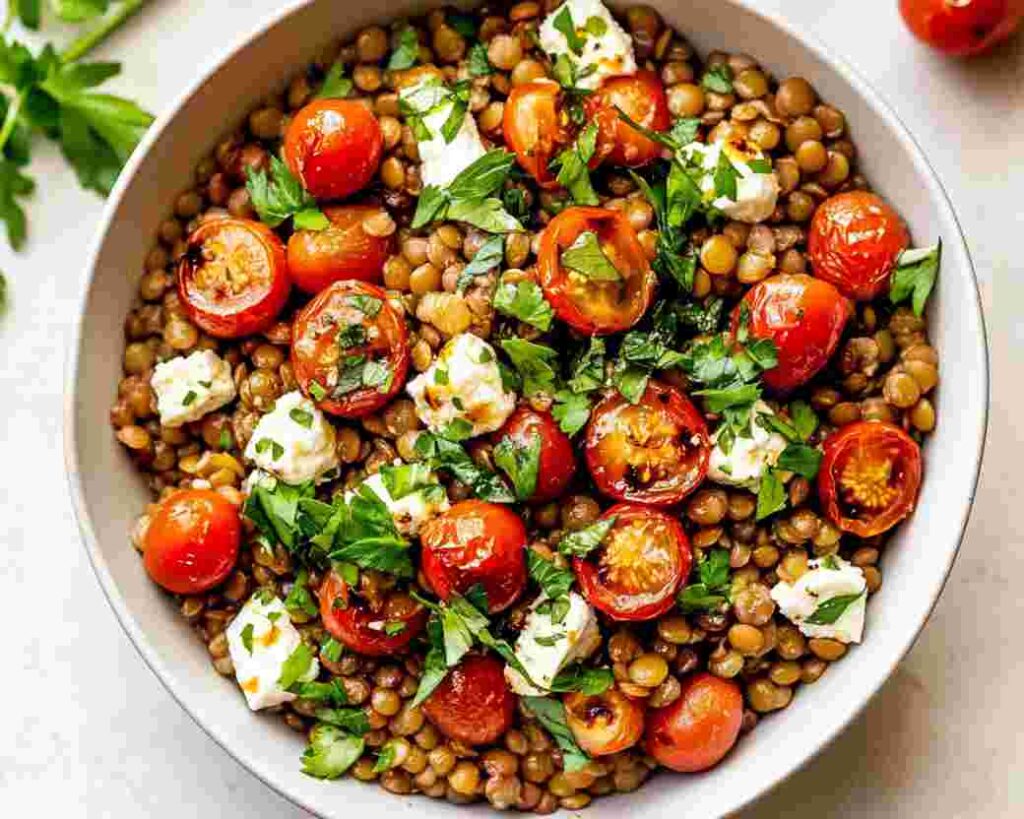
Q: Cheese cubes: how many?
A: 11